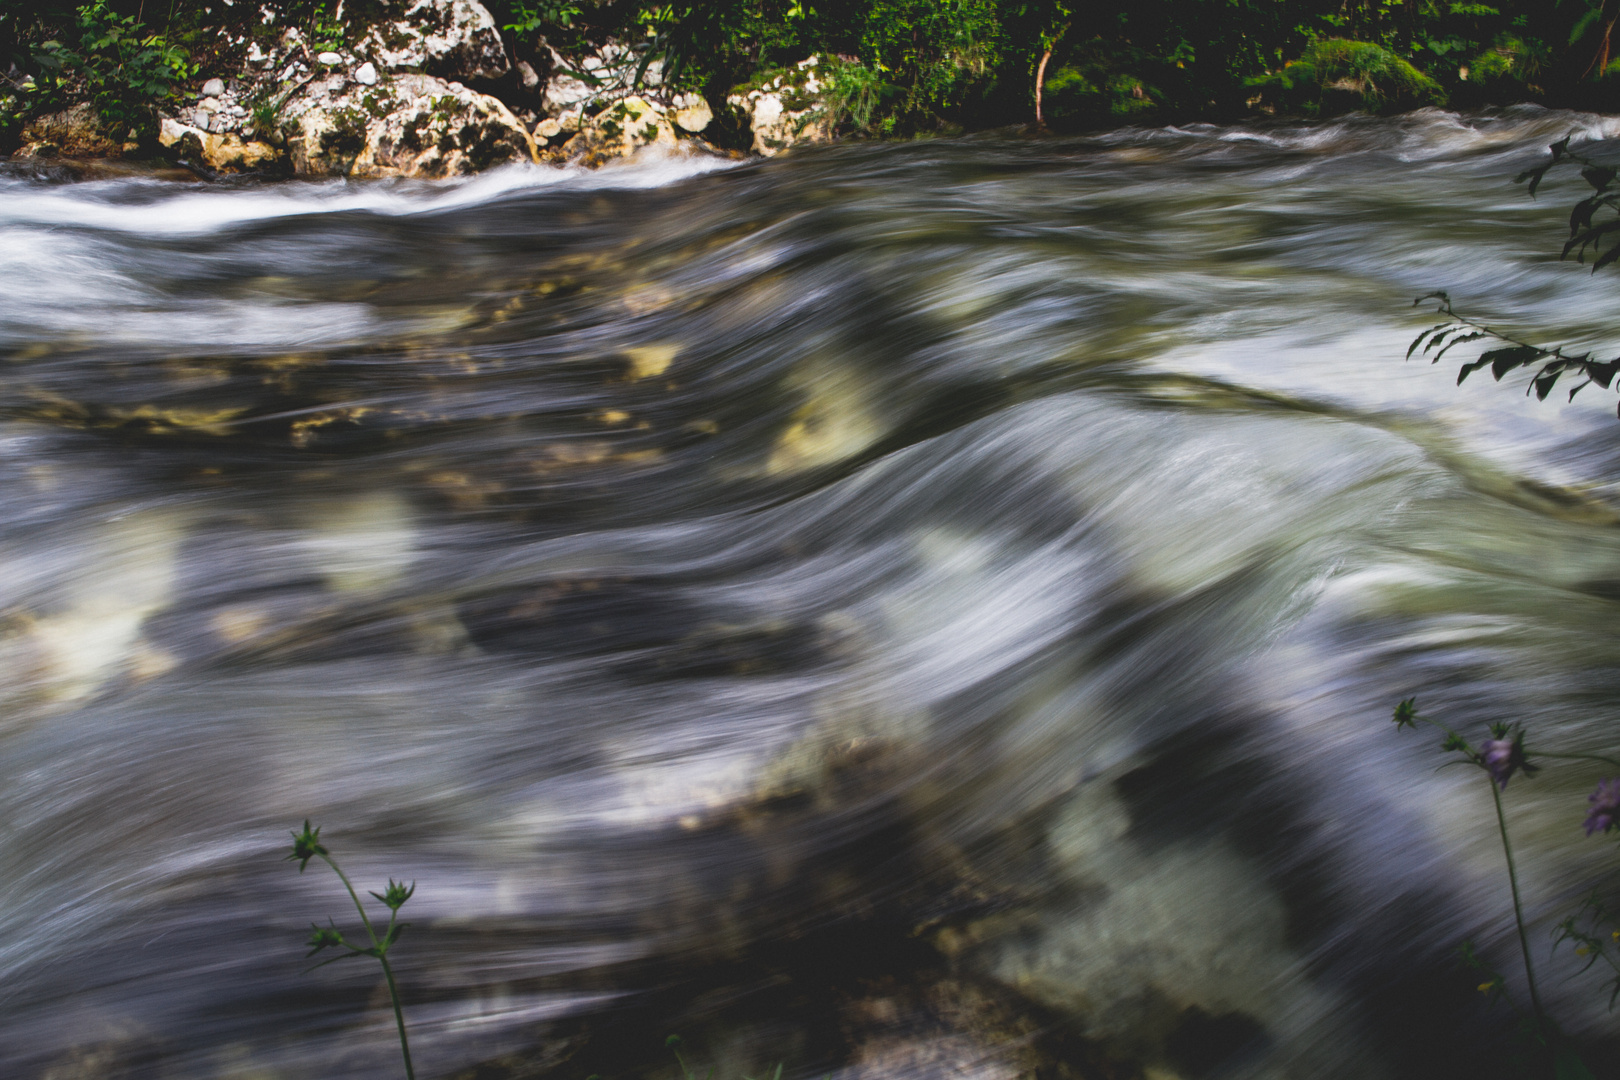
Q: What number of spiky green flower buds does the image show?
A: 6